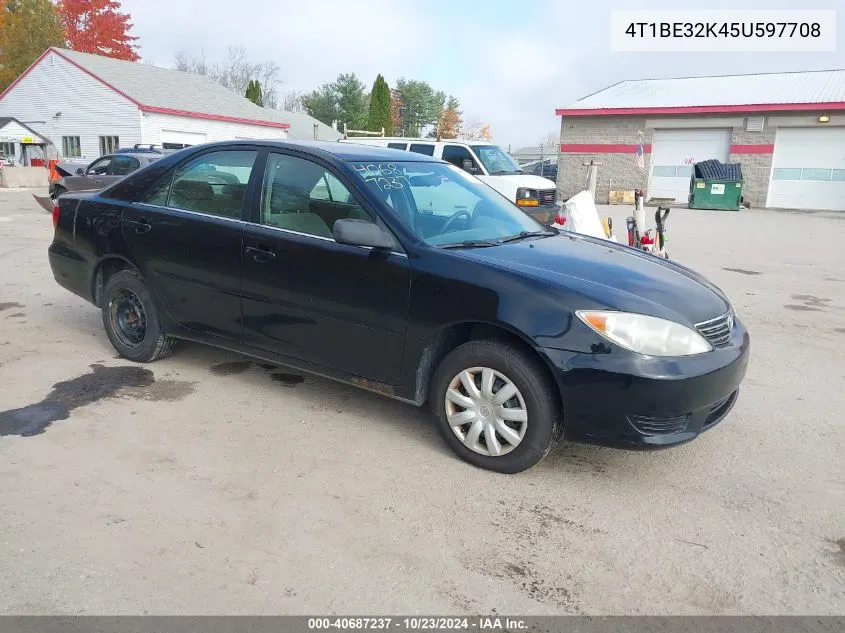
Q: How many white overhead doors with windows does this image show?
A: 3